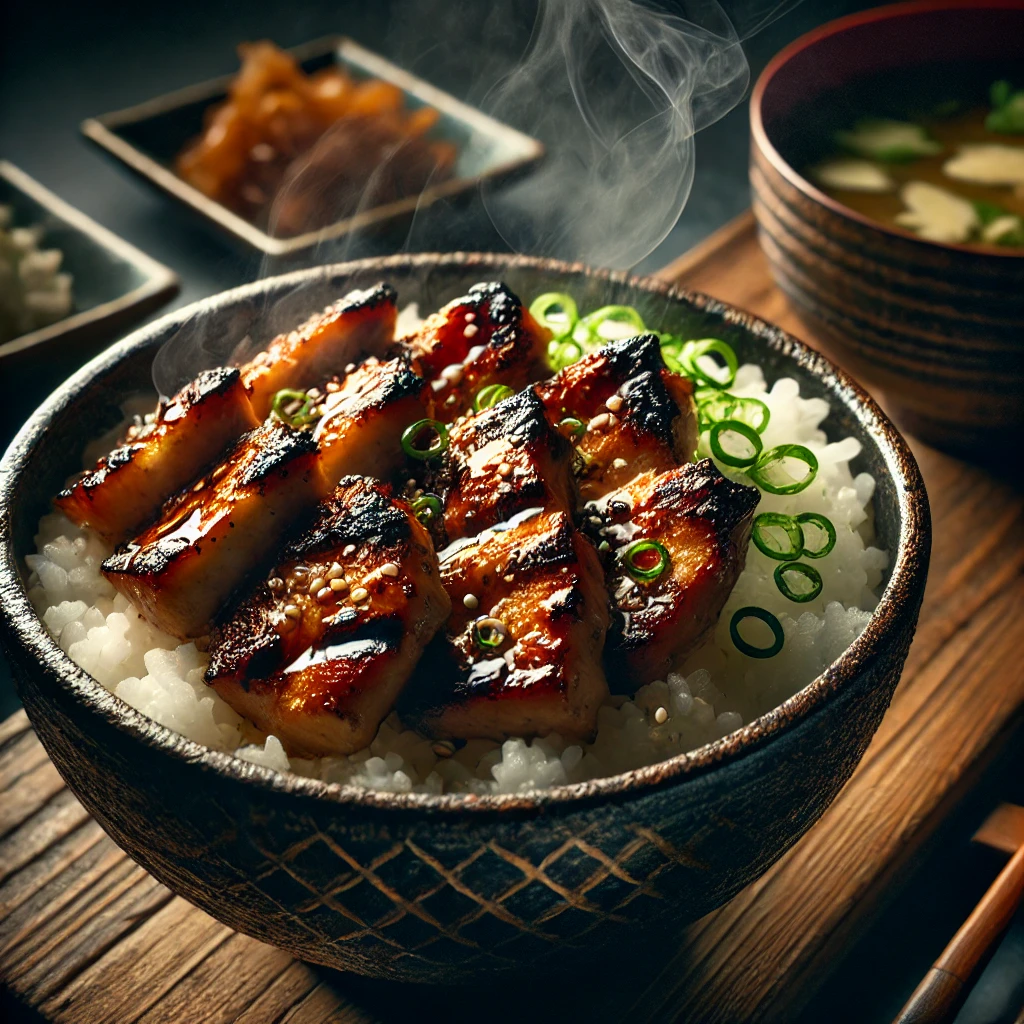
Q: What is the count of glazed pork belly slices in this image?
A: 10